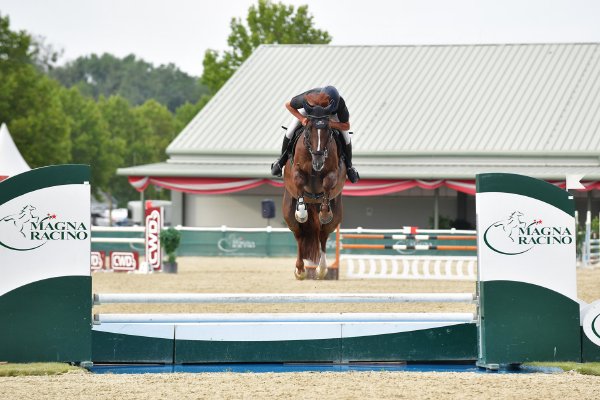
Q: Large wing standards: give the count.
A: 2